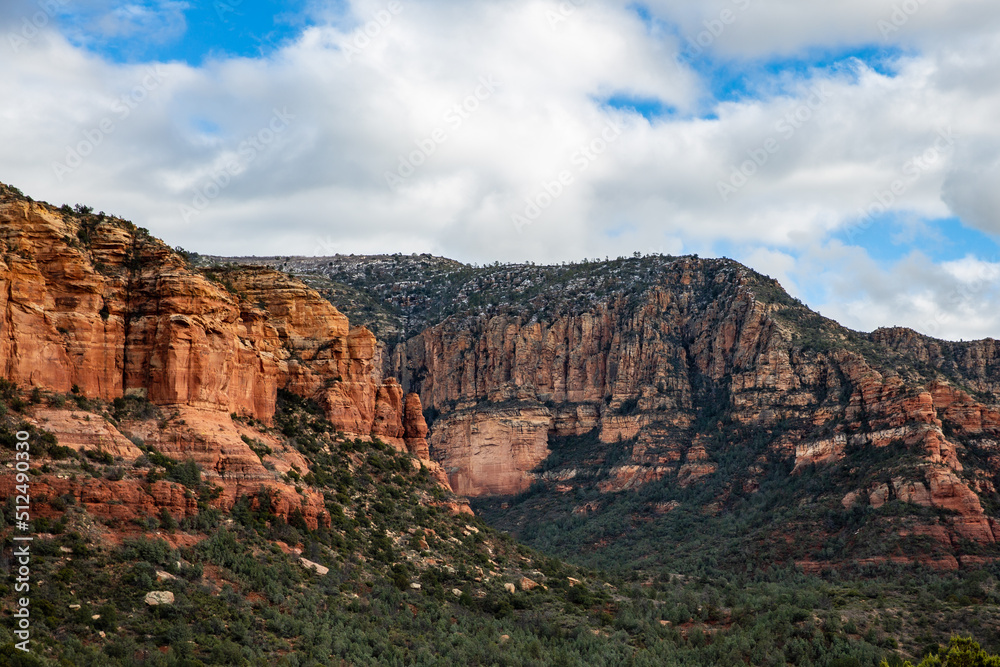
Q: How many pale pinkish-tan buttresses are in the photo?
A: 1